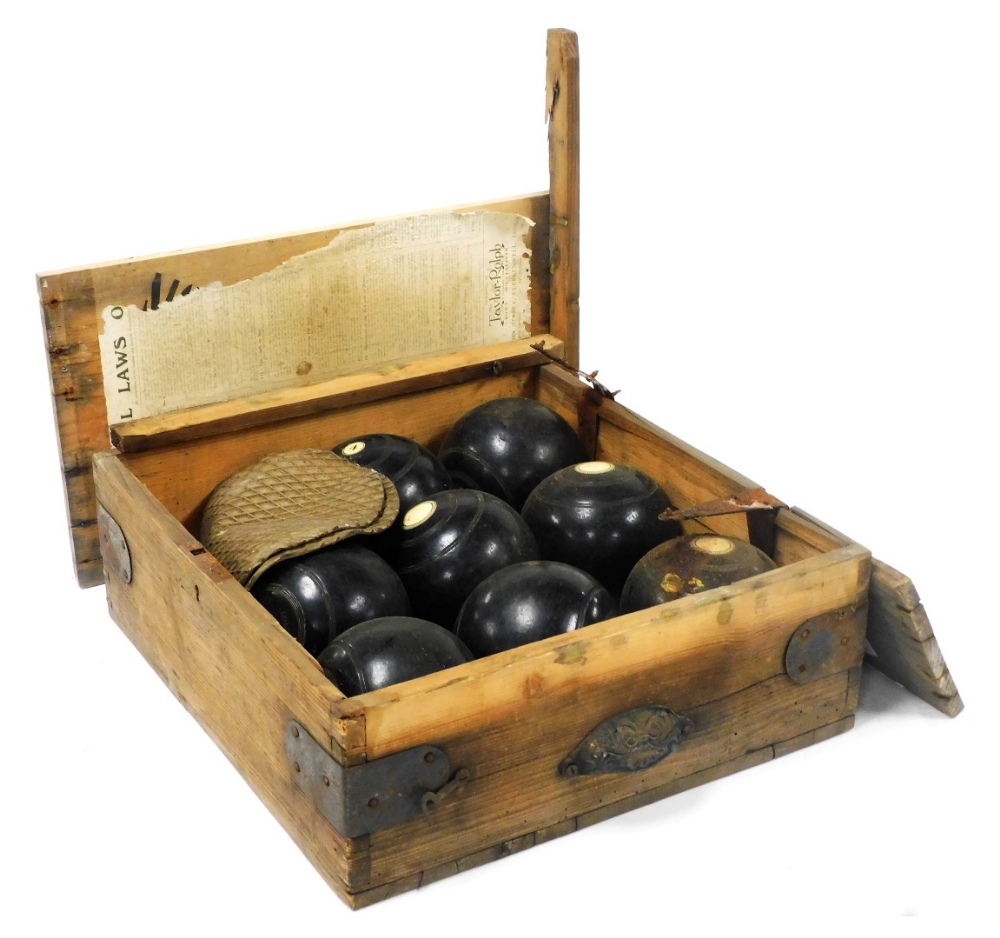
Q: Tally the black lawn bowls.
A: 8